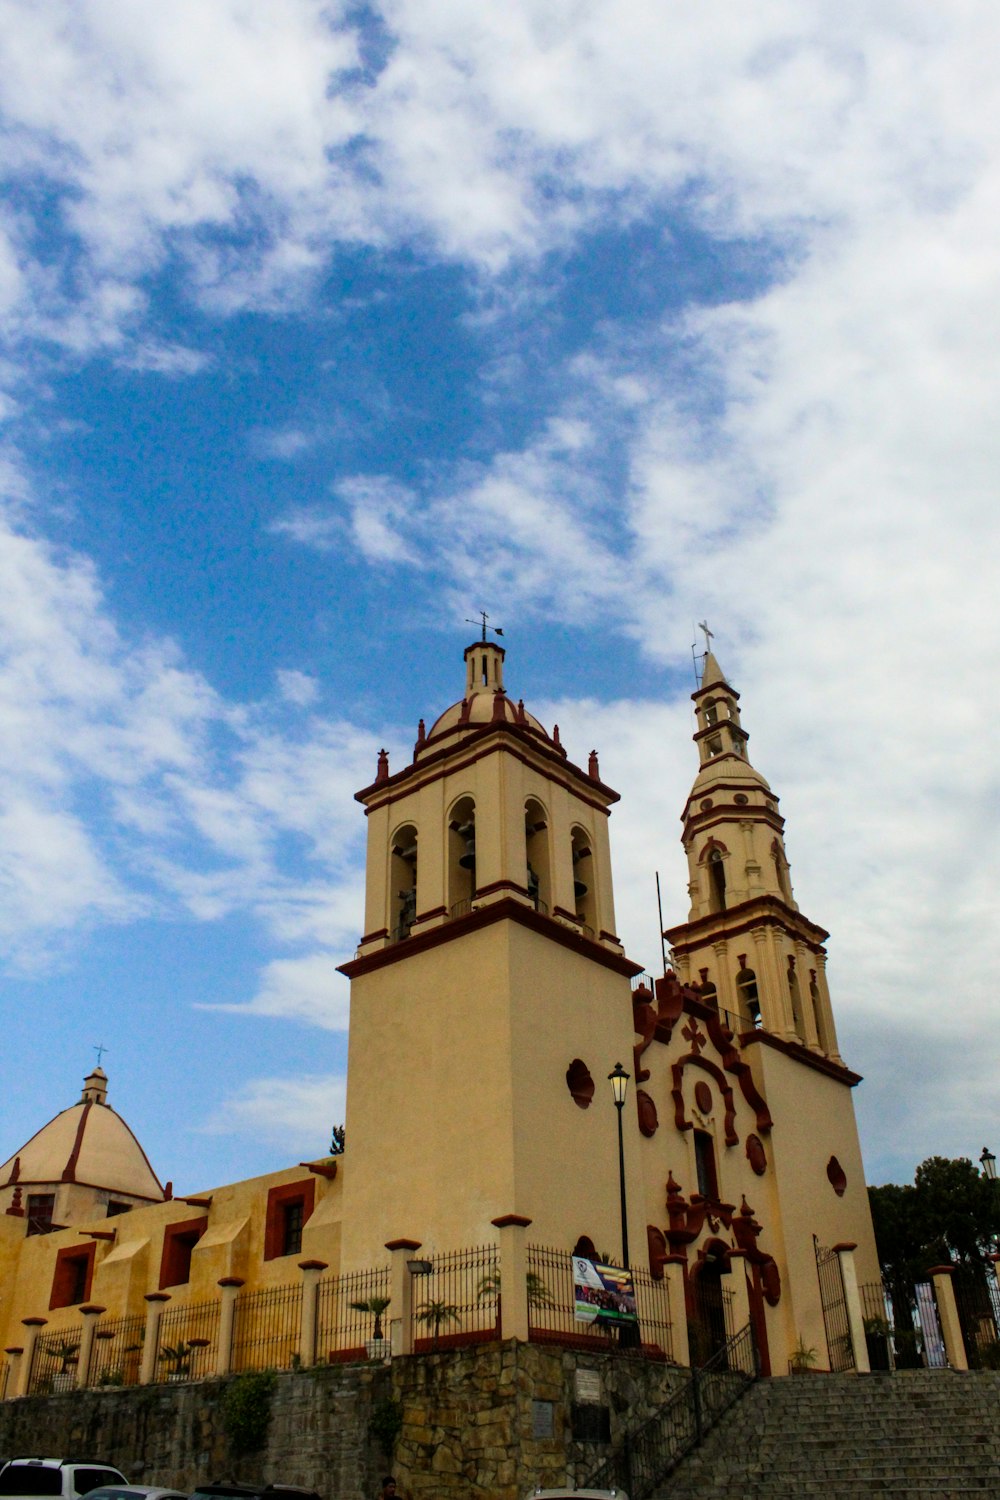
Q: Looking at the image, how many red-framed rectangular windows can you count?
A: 3